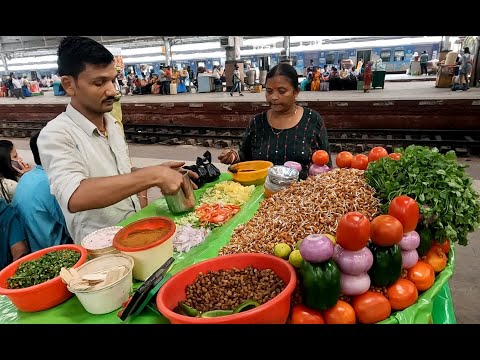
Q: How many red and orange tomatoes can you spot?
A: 15